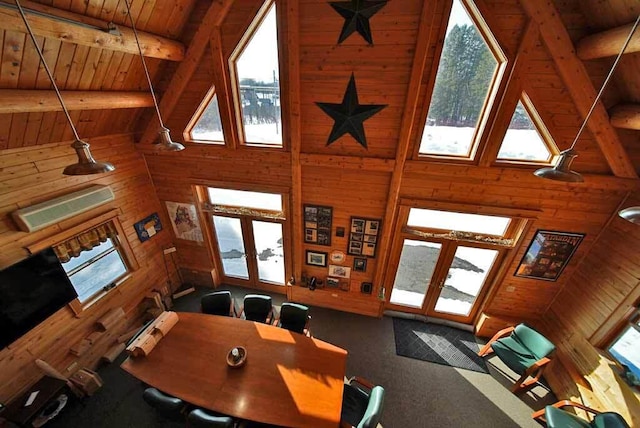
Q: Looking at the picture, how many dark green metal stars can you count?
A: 2